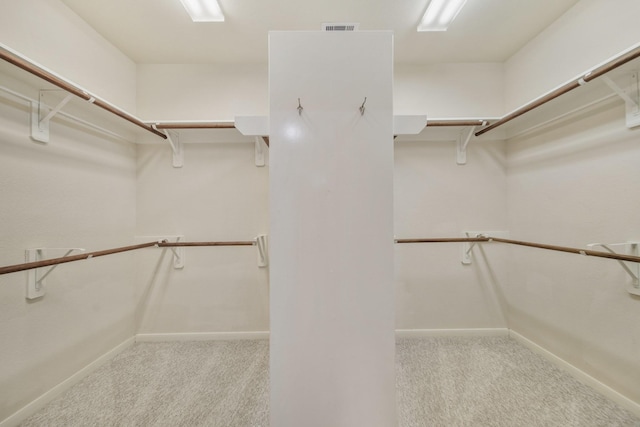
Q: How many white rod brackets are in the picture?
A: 10